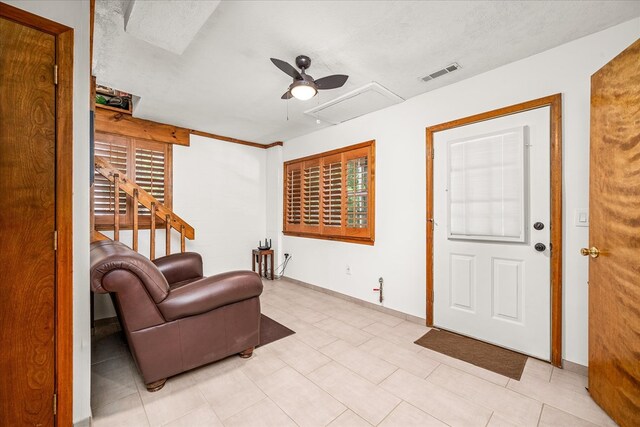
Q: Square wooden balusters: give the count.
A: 5